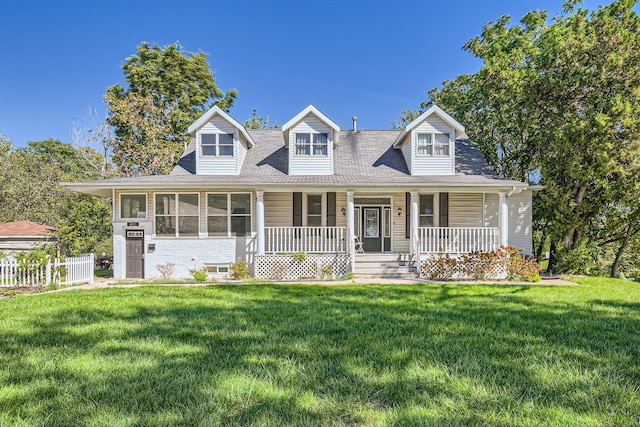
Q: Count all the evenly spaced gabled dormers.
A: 3